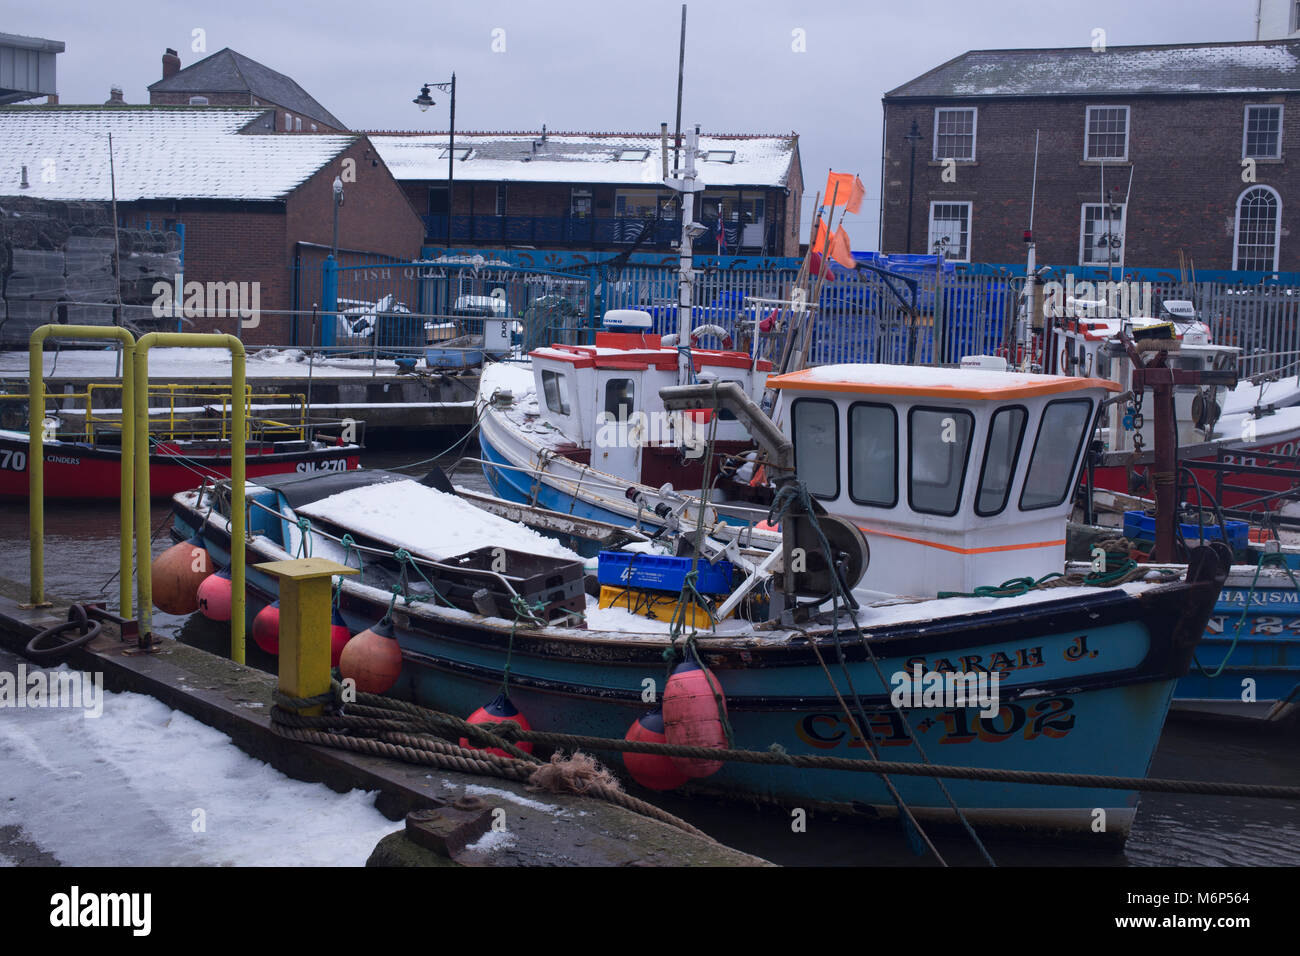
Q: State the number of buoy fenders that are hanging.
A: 8